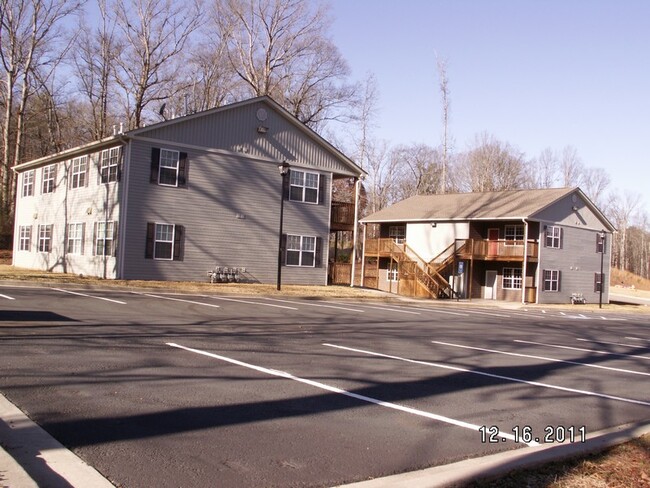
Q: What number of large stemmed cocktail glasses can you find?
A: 0